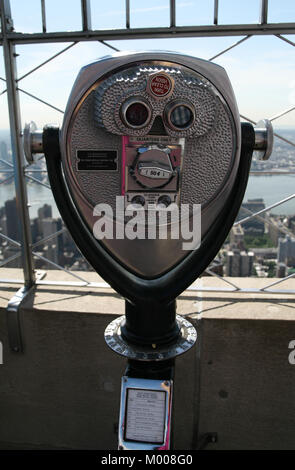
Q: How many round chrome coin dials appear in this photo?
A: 1